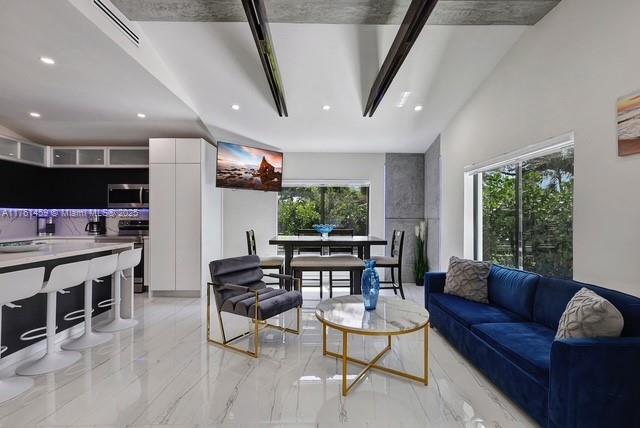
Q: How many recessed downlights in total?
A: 6